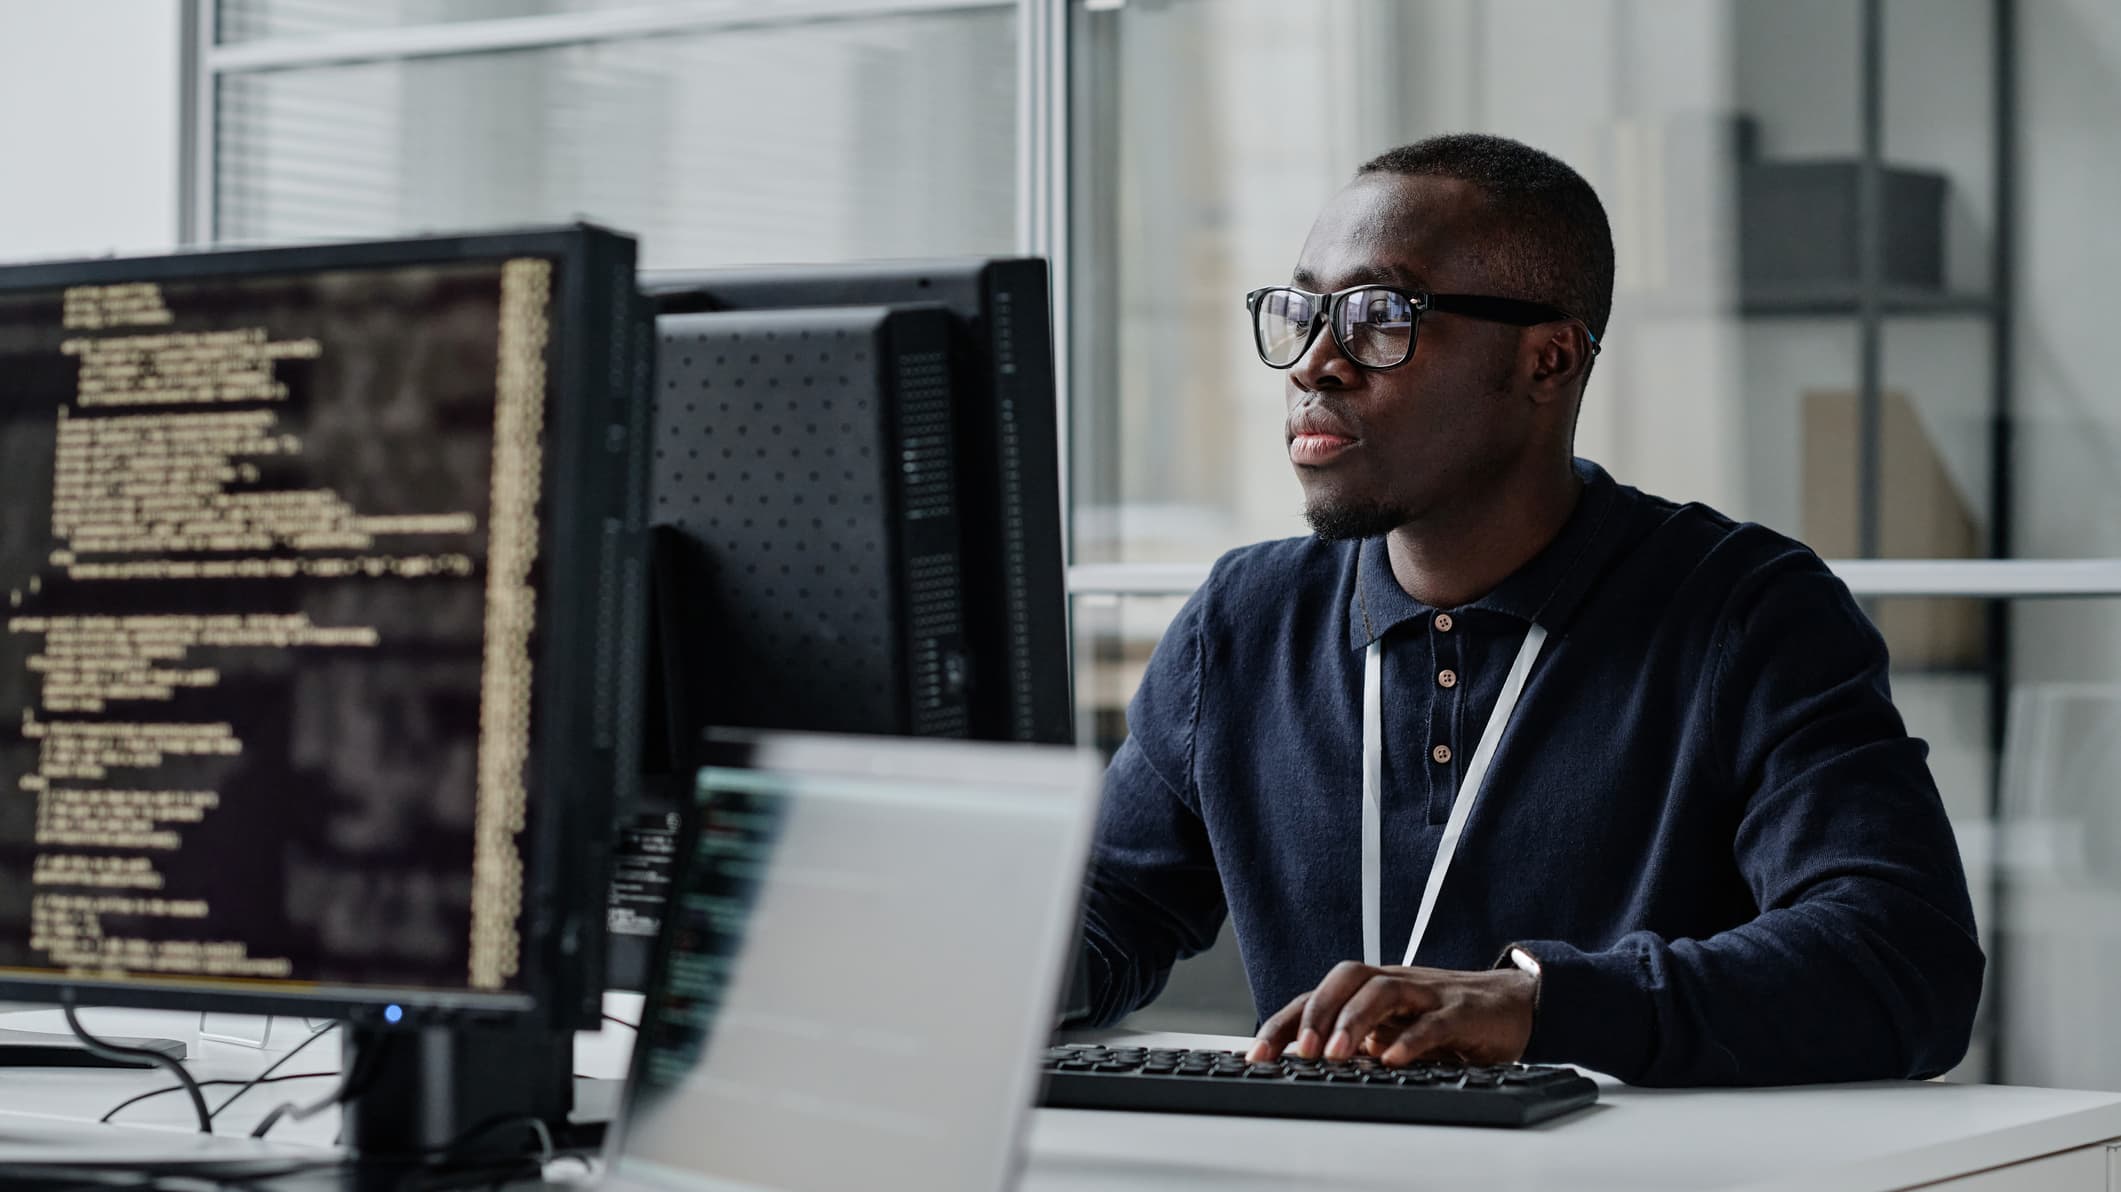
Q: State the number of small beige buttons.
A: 3